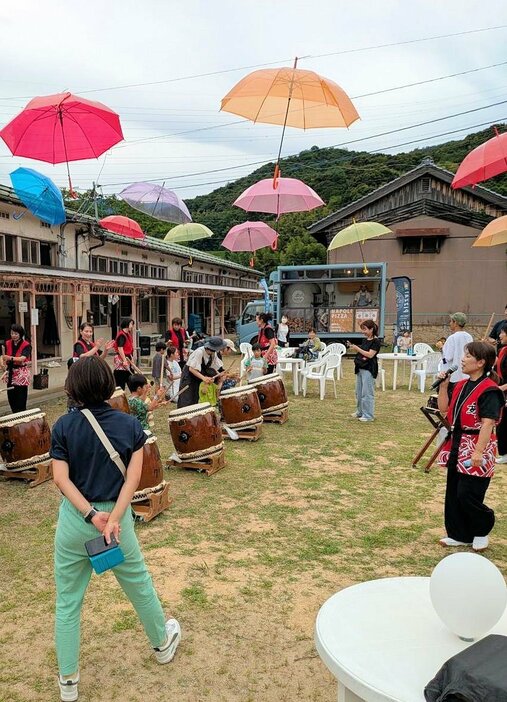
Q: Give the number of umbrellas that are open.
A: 11